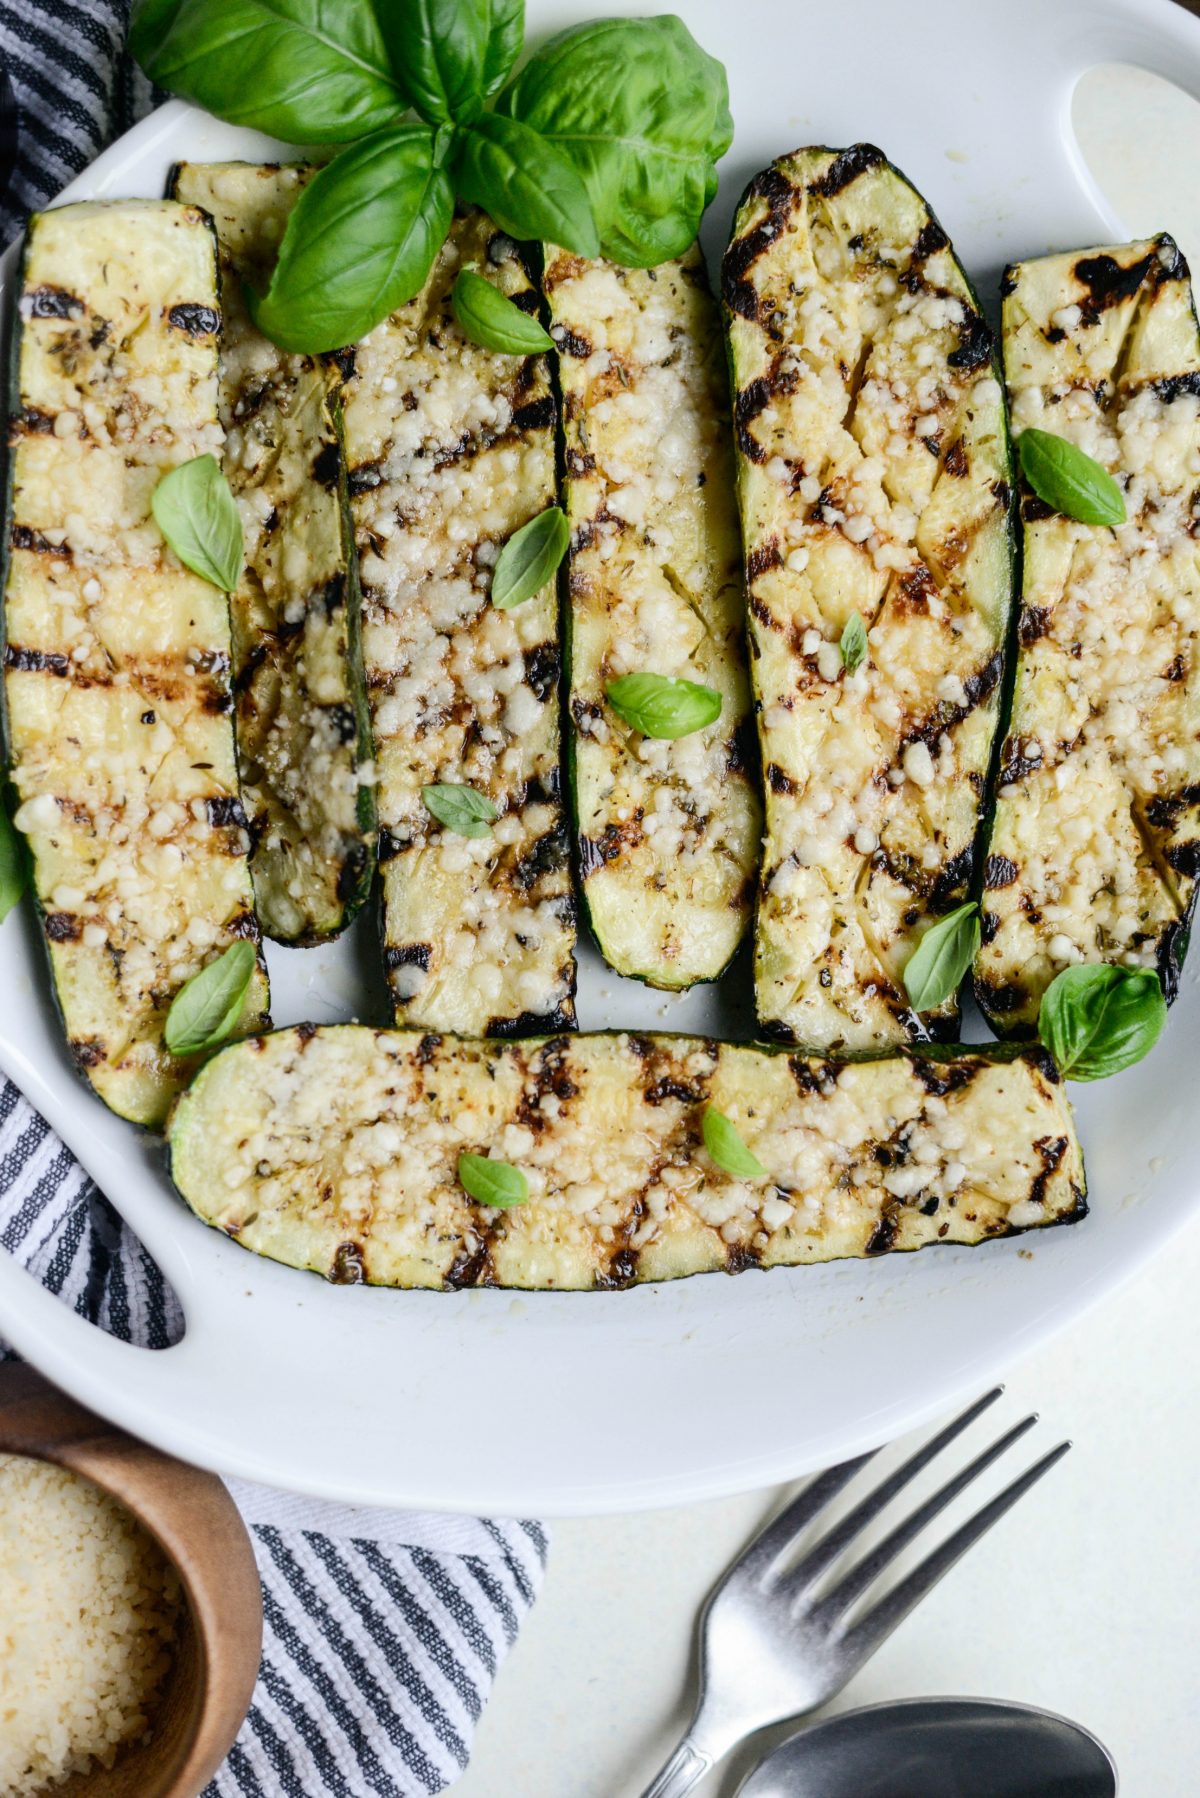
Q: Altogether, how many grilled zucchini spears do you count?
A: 7